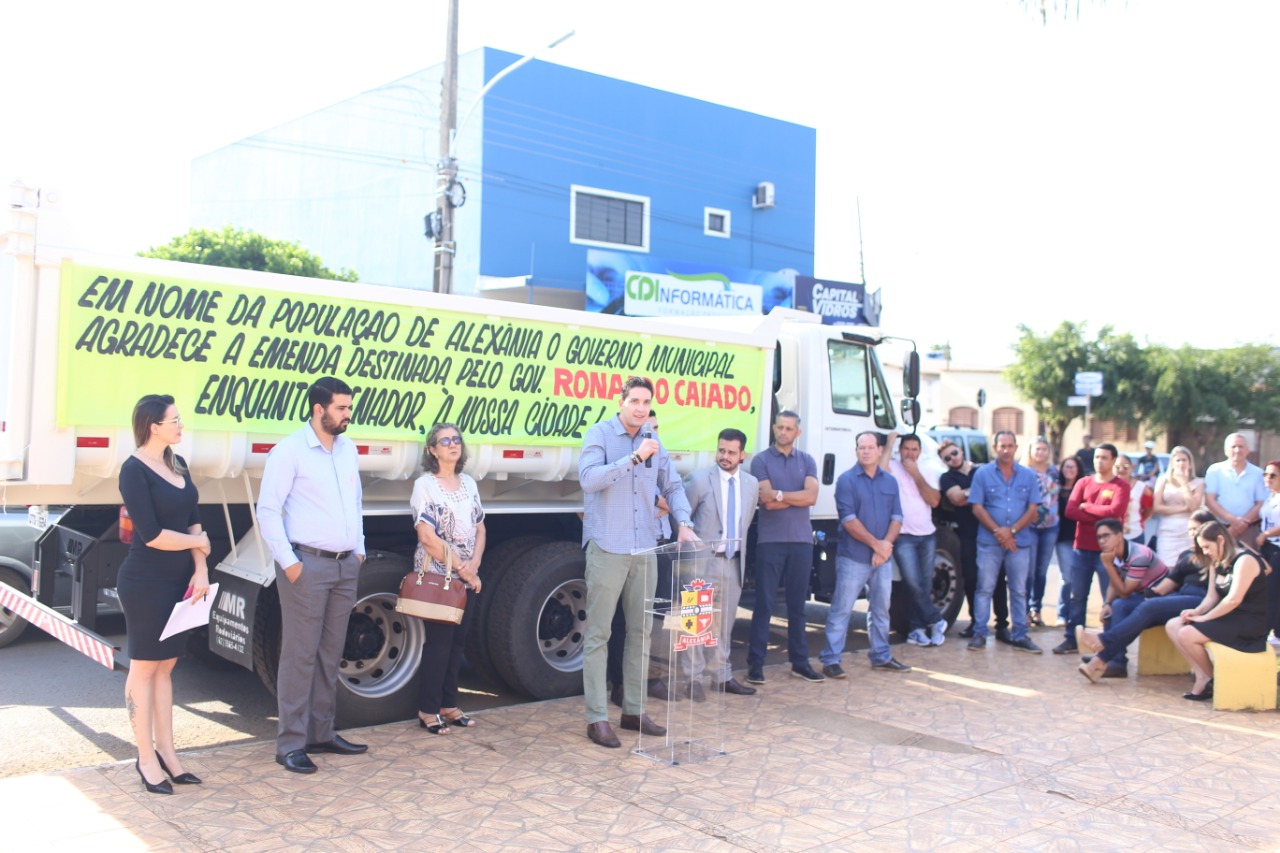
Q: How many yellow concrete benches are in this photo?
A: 2